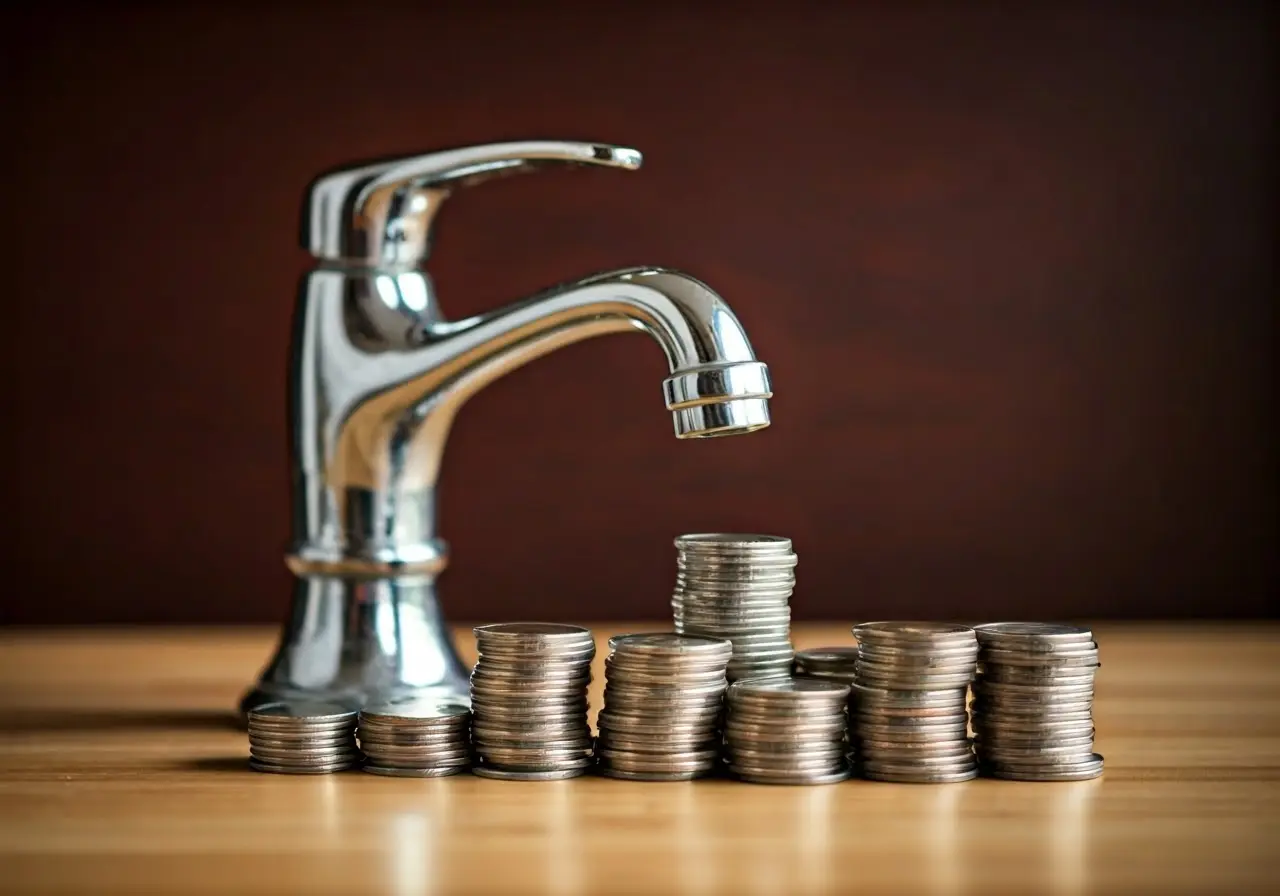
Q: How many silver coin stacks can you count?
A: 9